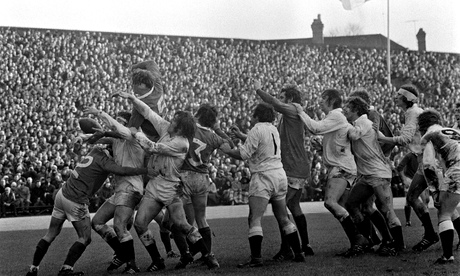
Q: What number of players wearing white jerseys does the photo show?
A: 7